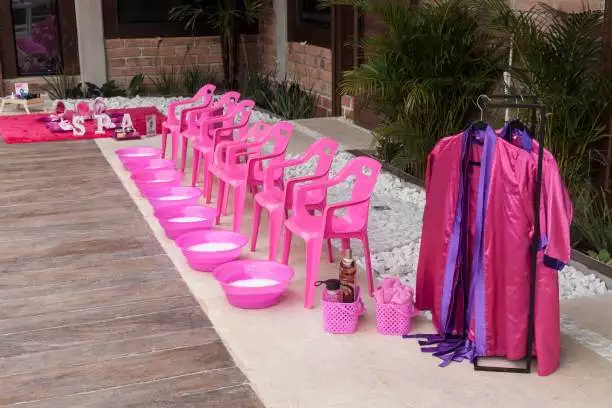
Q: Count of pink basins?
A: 7